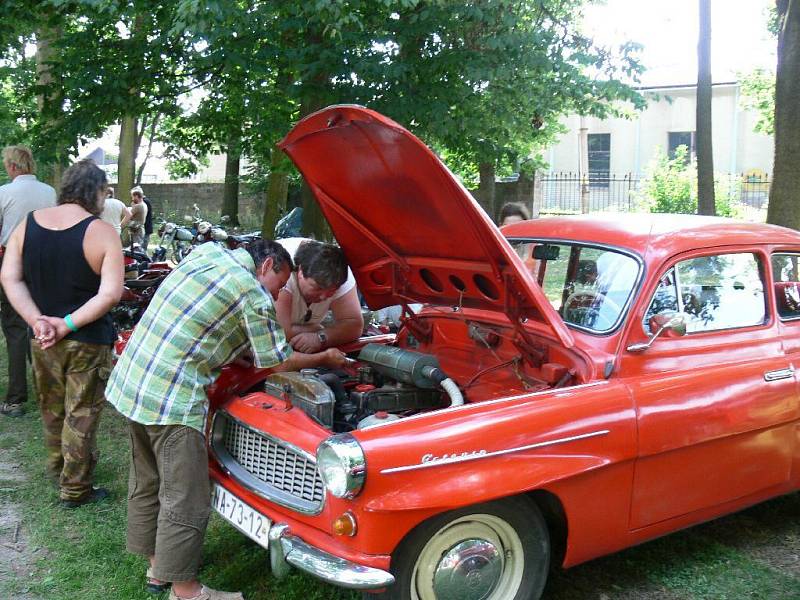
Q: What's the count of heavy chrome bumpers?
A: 1